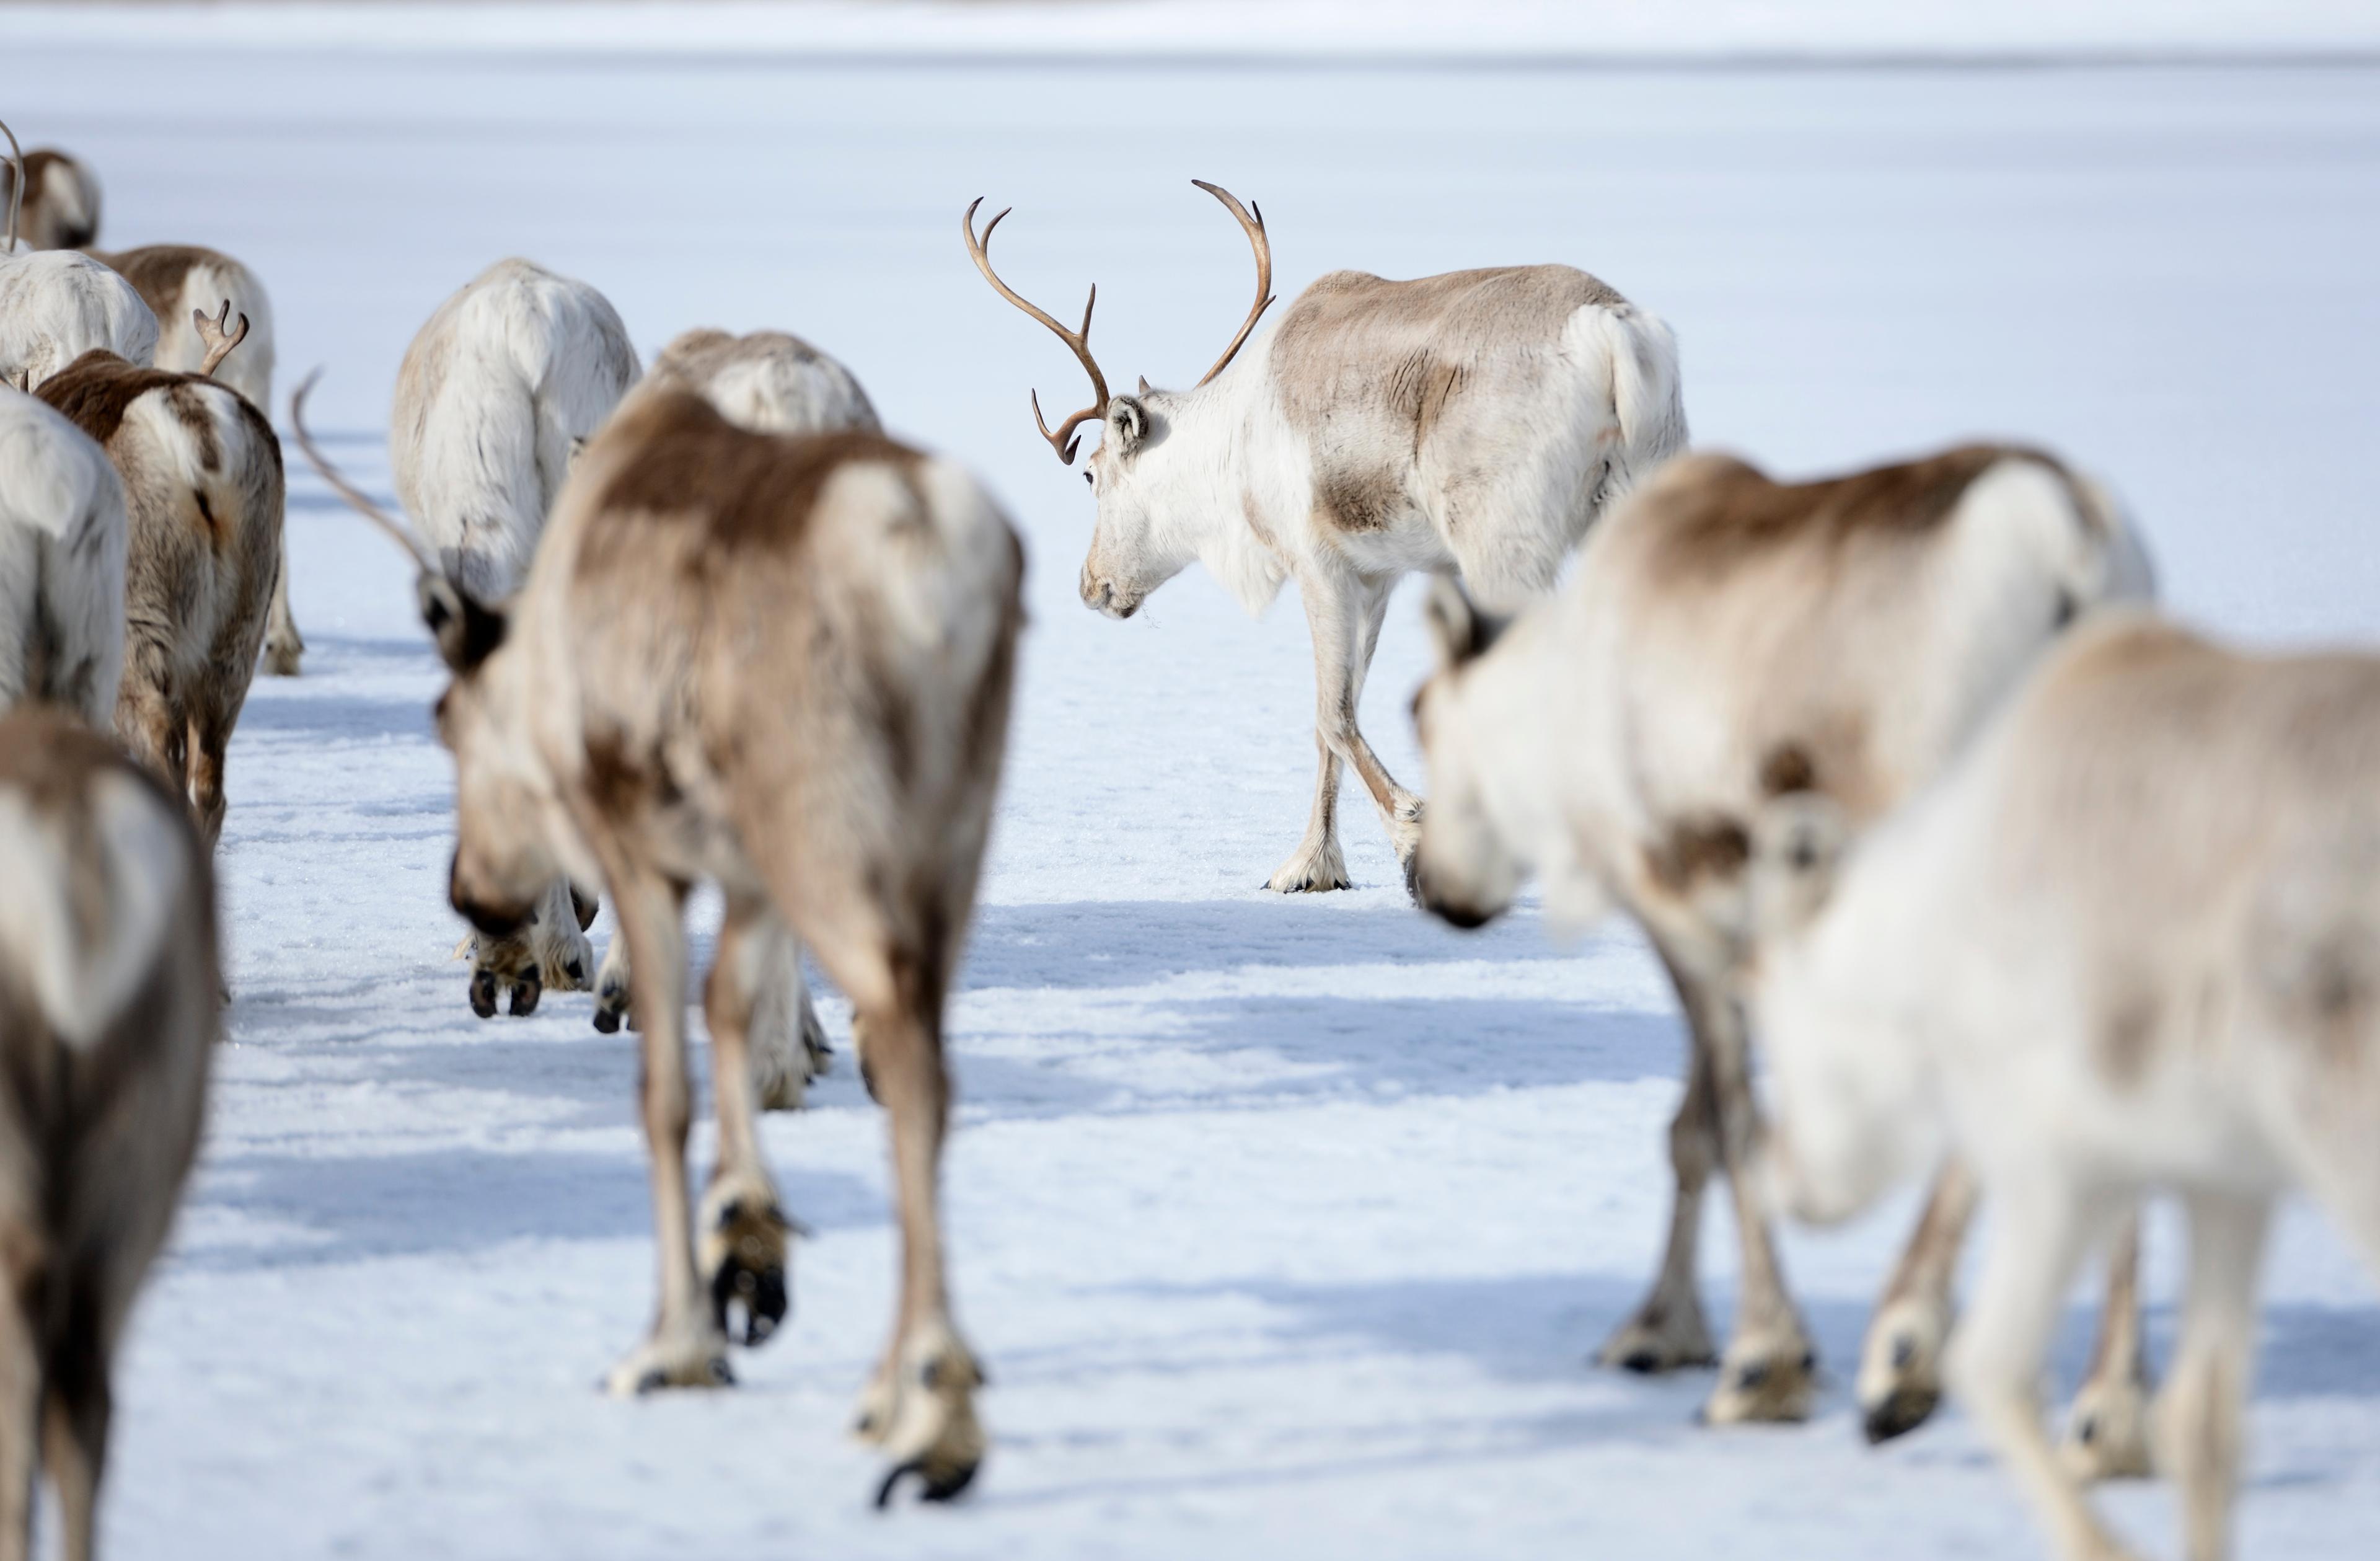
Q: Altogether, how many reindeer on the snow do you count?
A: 12